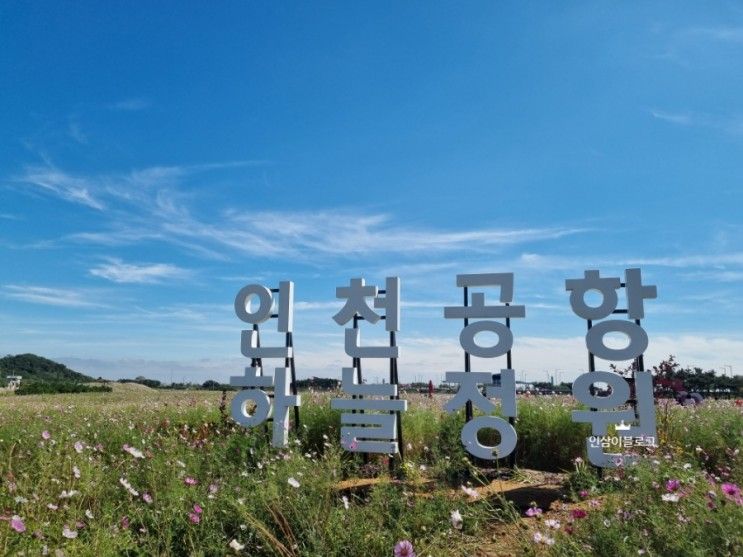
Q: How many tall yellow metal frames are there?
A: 0